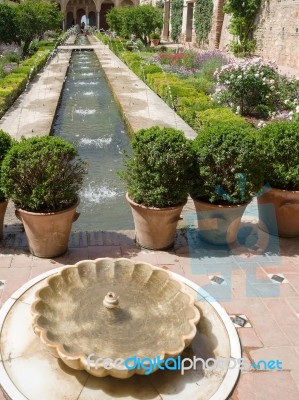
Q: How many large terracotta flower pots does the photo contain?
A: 5